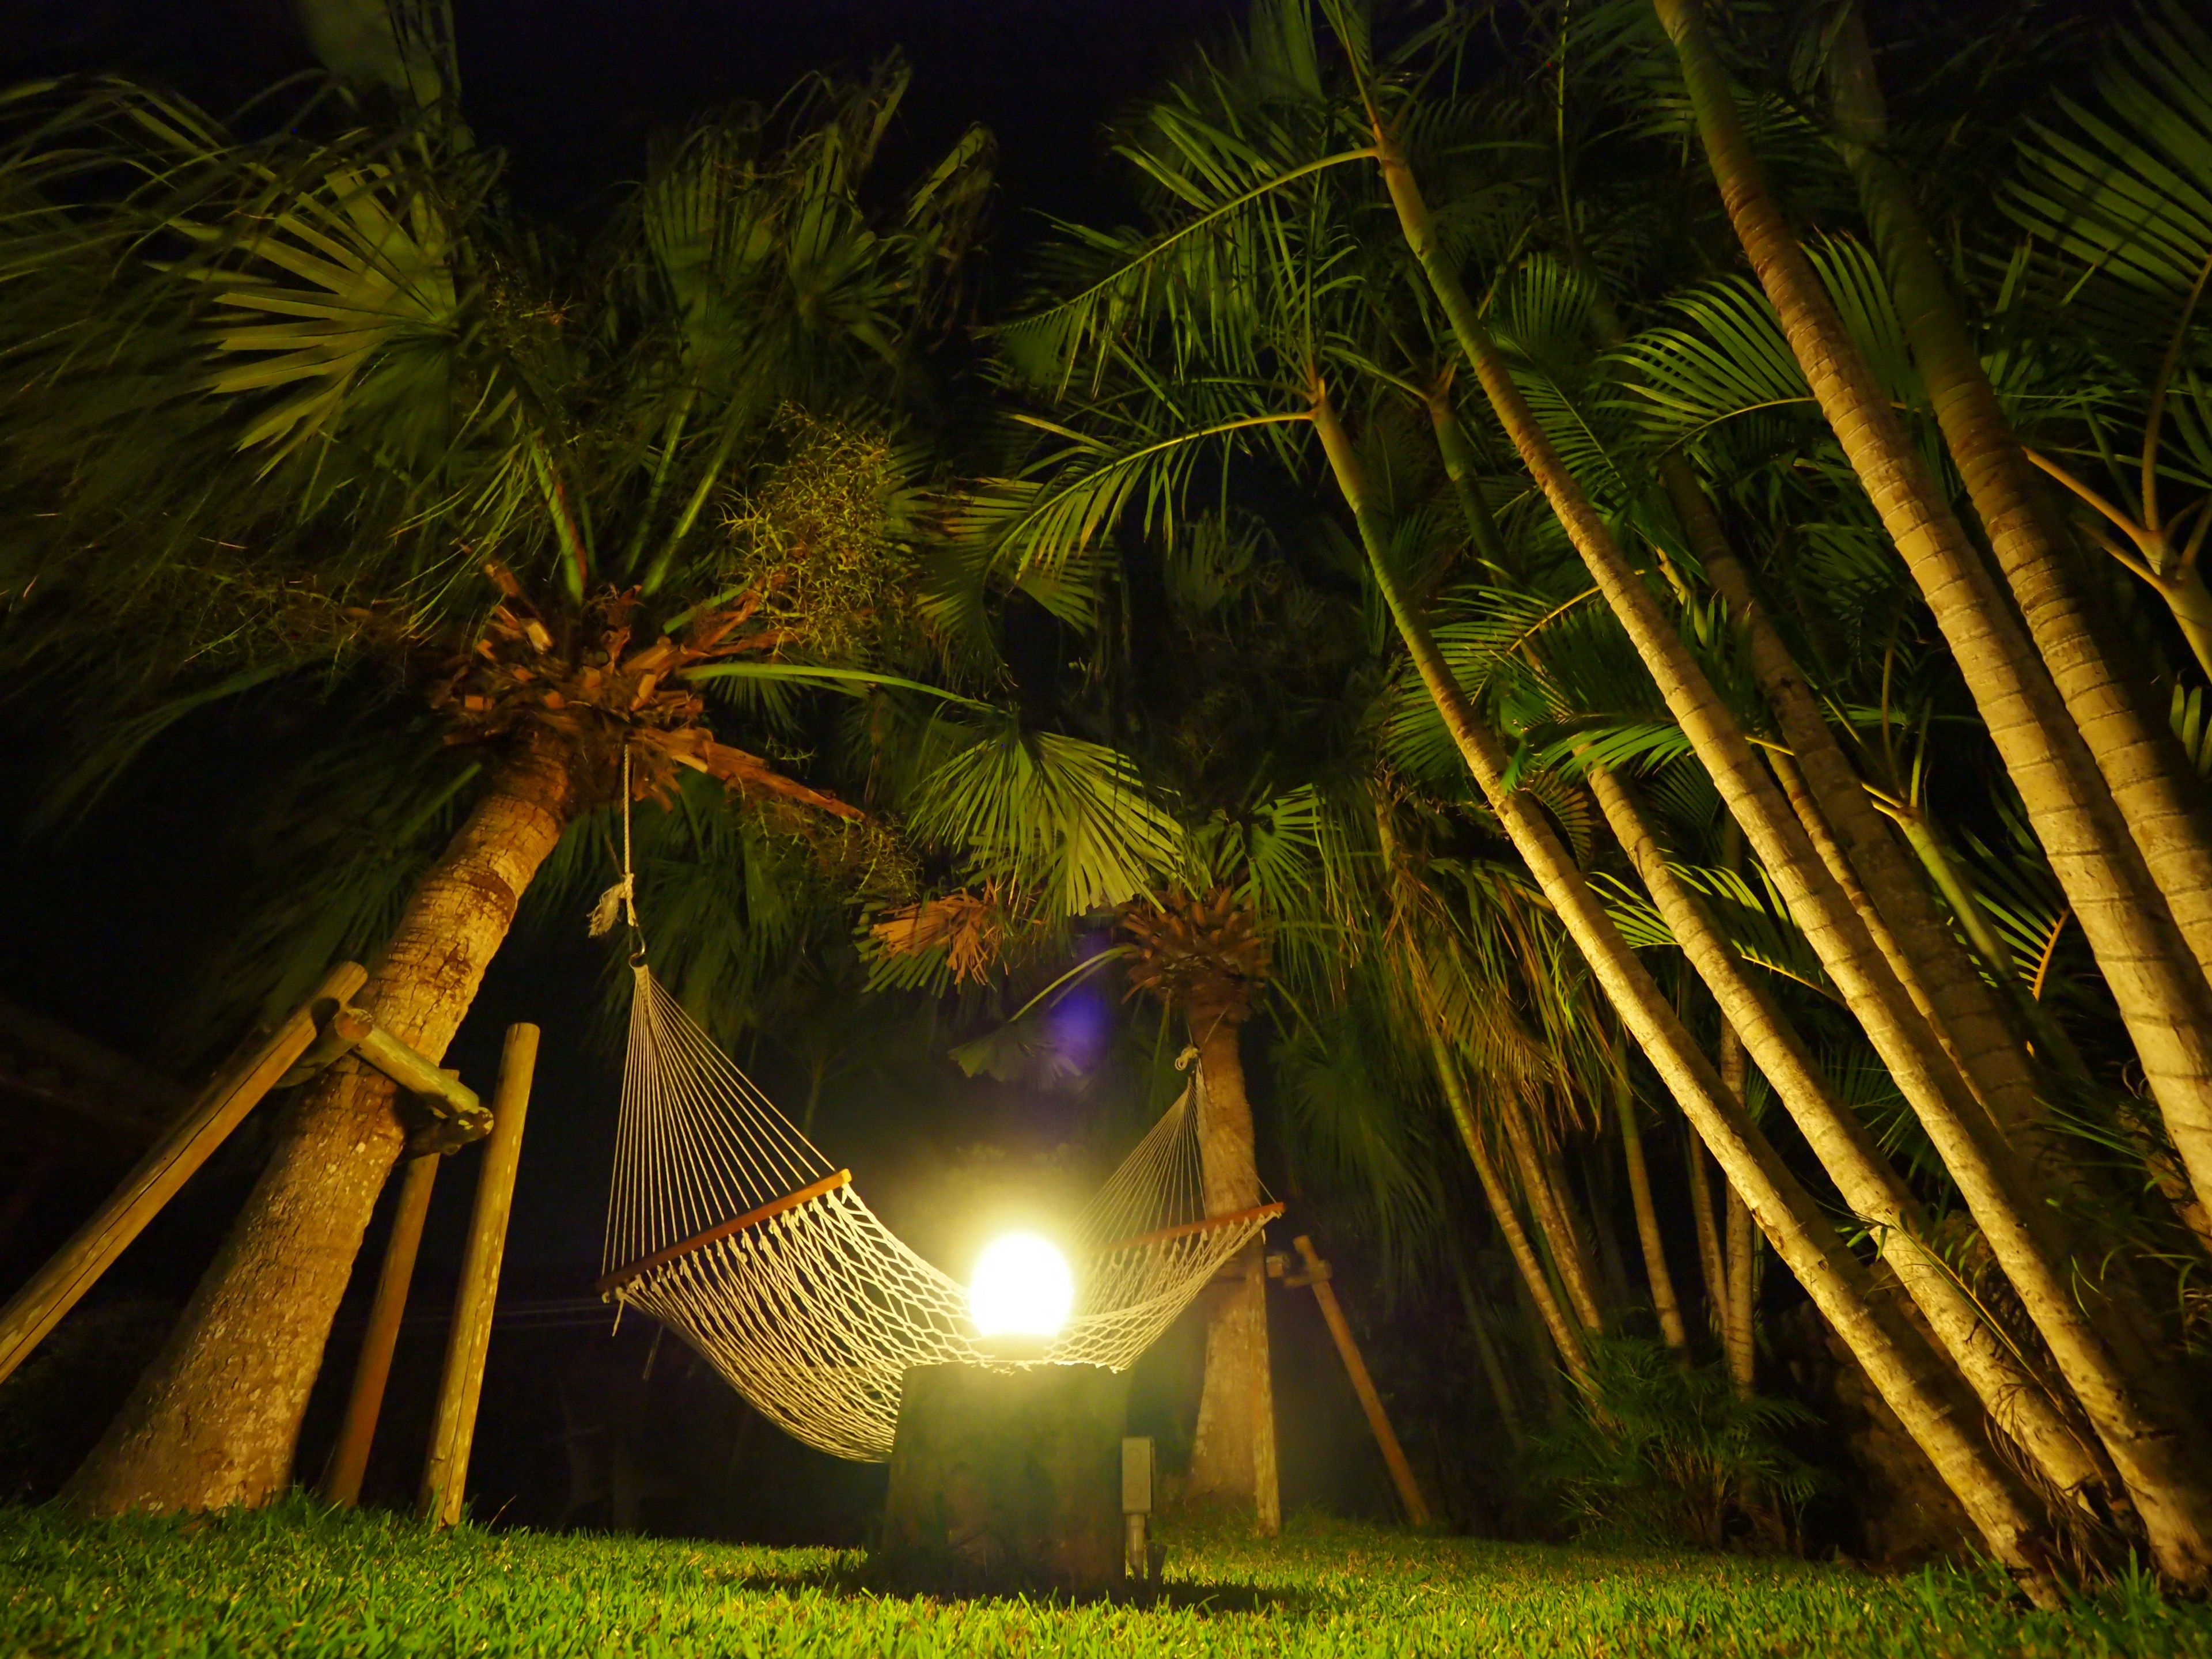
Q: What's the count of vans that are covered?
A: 0